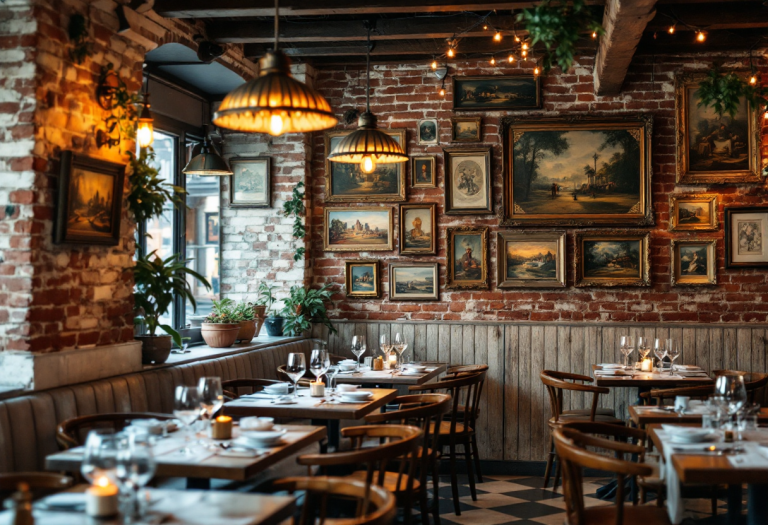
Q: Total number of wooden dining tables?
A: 7